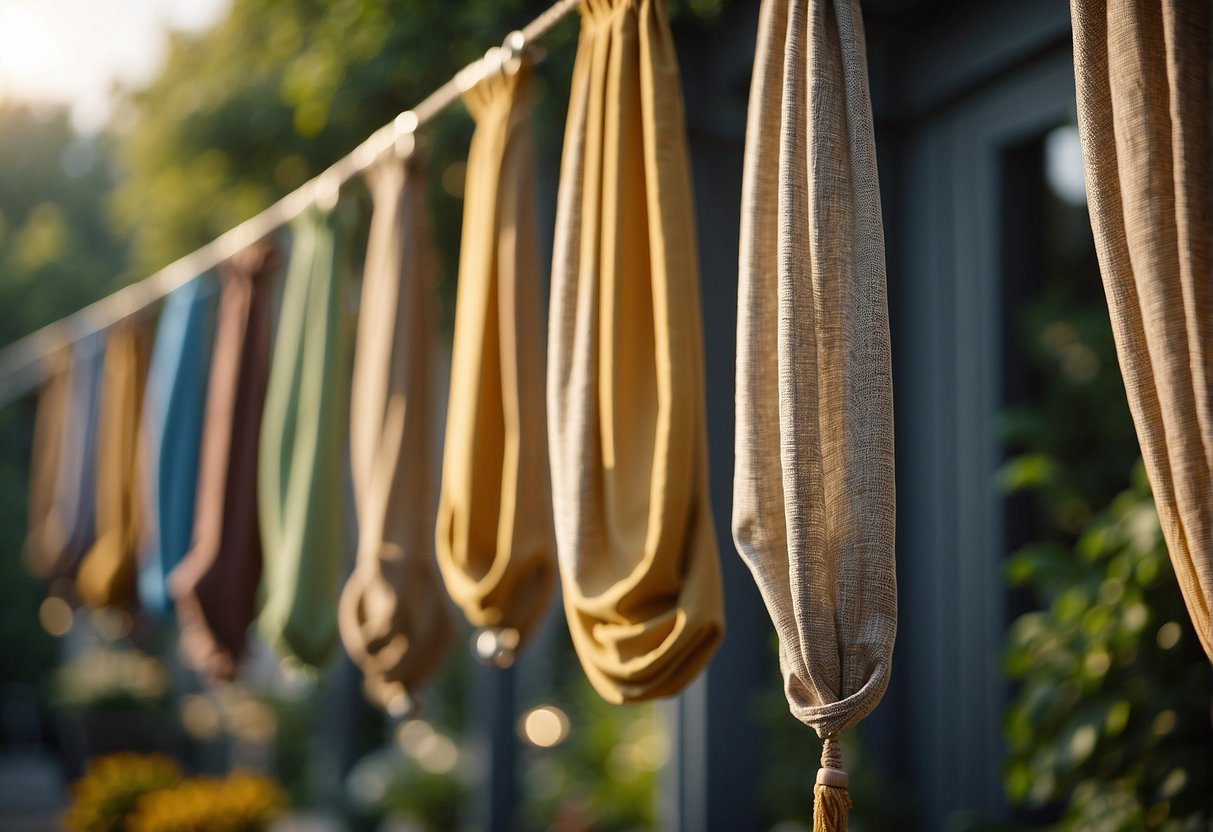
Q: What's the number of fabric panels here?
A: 11